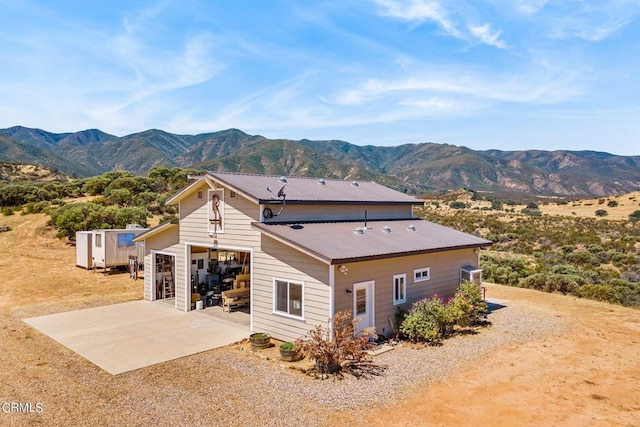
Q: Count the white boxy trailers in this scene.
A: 2